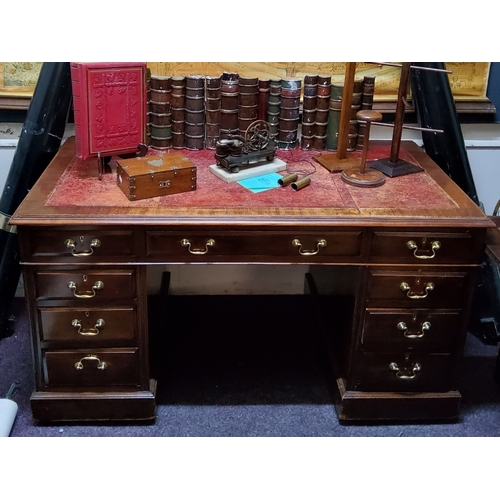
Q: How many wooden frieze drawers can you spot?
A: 3